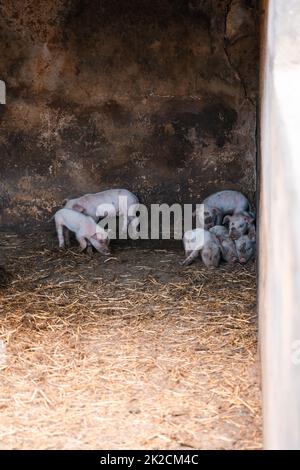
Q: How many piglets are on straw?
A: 7